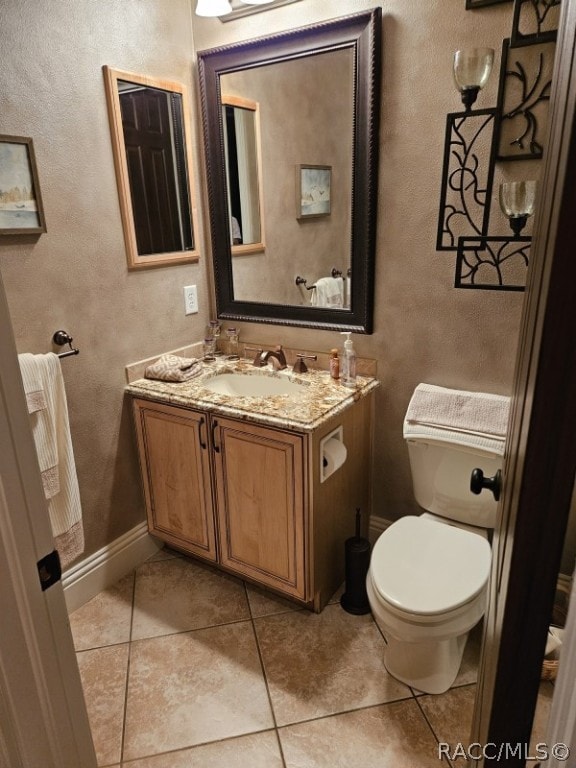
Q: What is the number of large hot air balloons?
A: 0